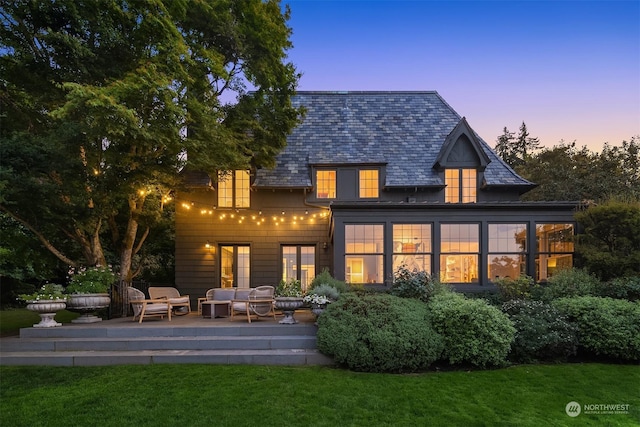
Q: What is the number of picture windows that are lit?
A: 5